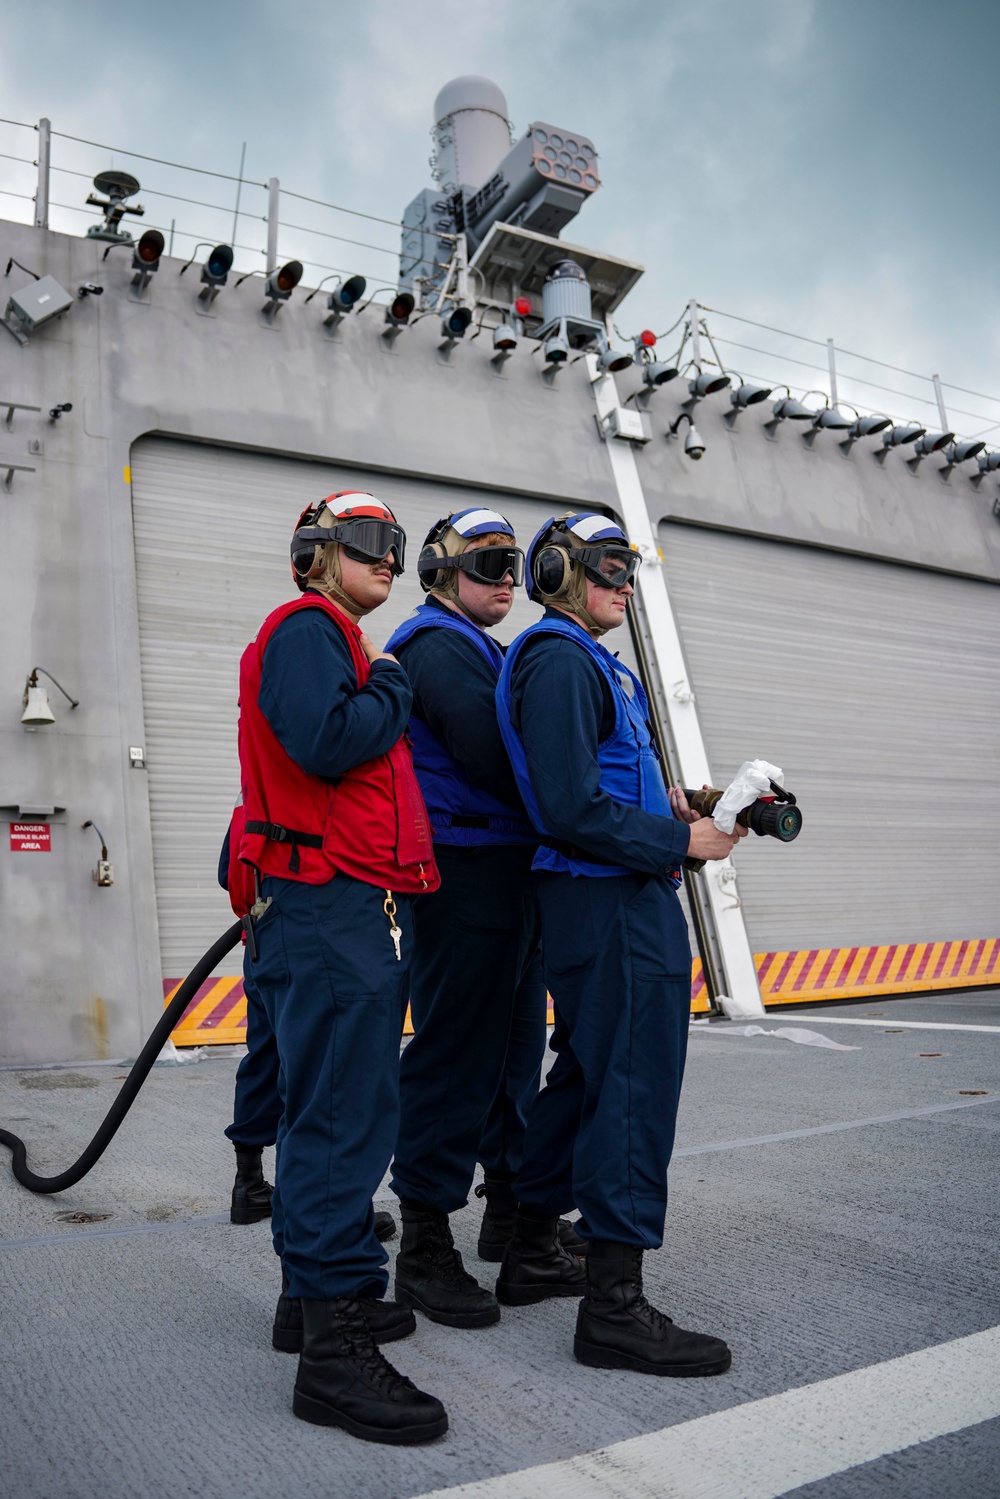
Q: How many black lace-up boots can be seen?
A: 8